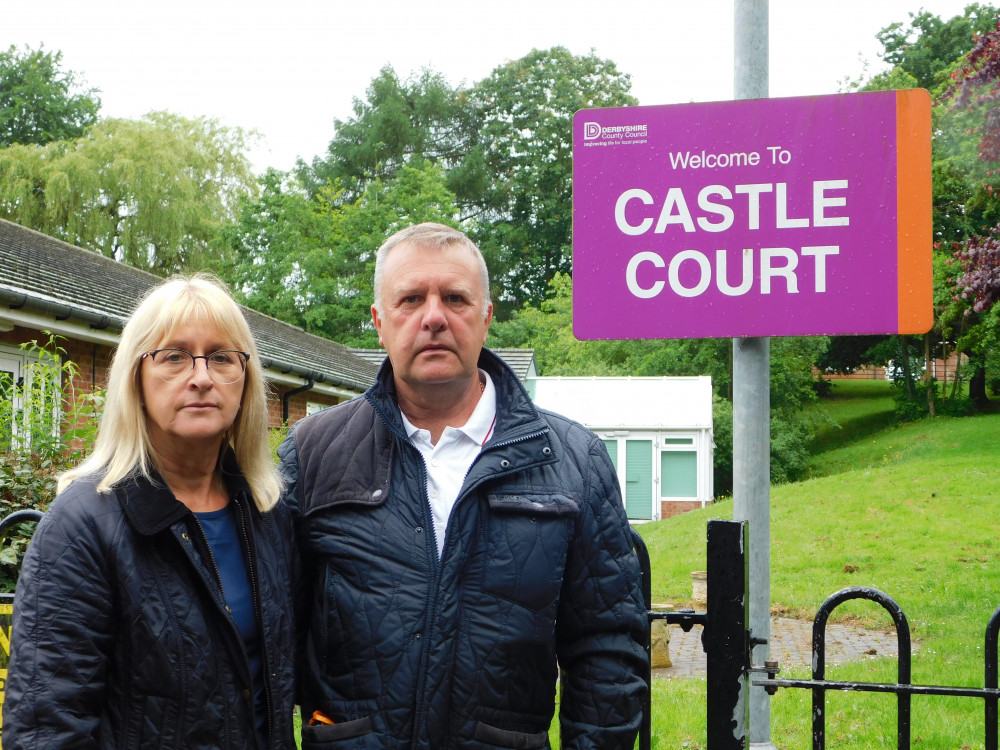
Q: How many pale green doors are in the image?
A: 2